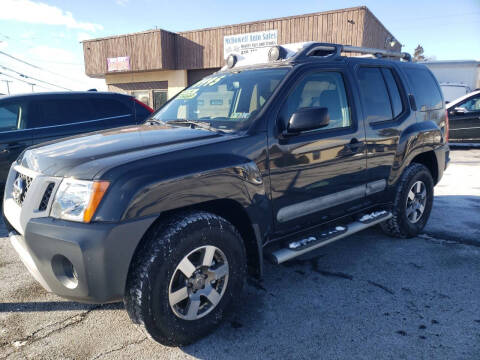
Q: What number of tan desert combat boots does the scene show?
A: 0